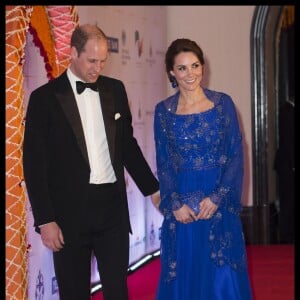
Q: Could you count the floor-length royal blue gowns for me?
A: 1